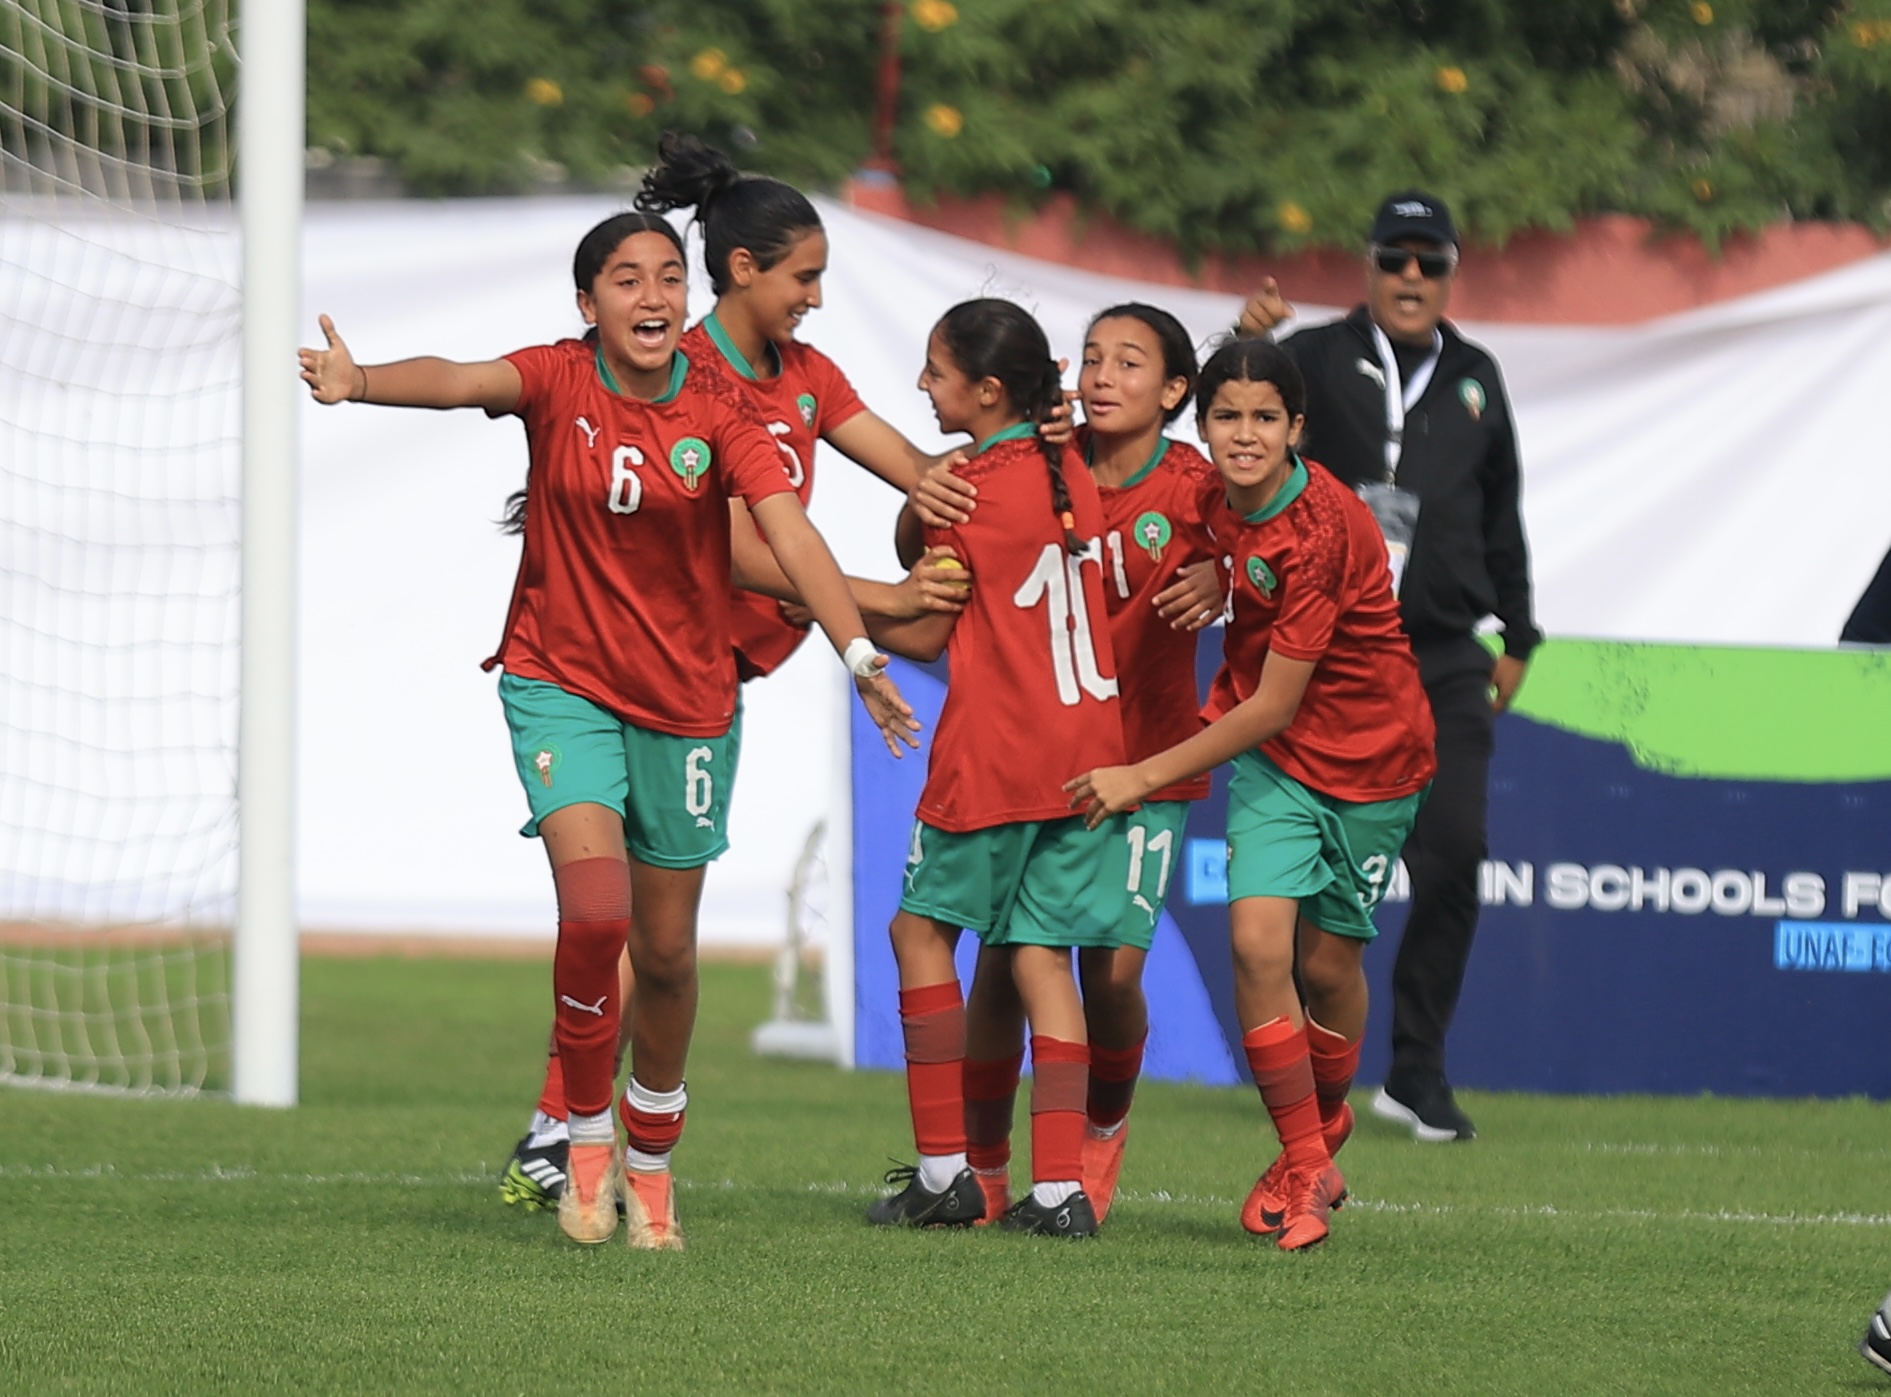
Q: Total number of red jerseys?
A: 5